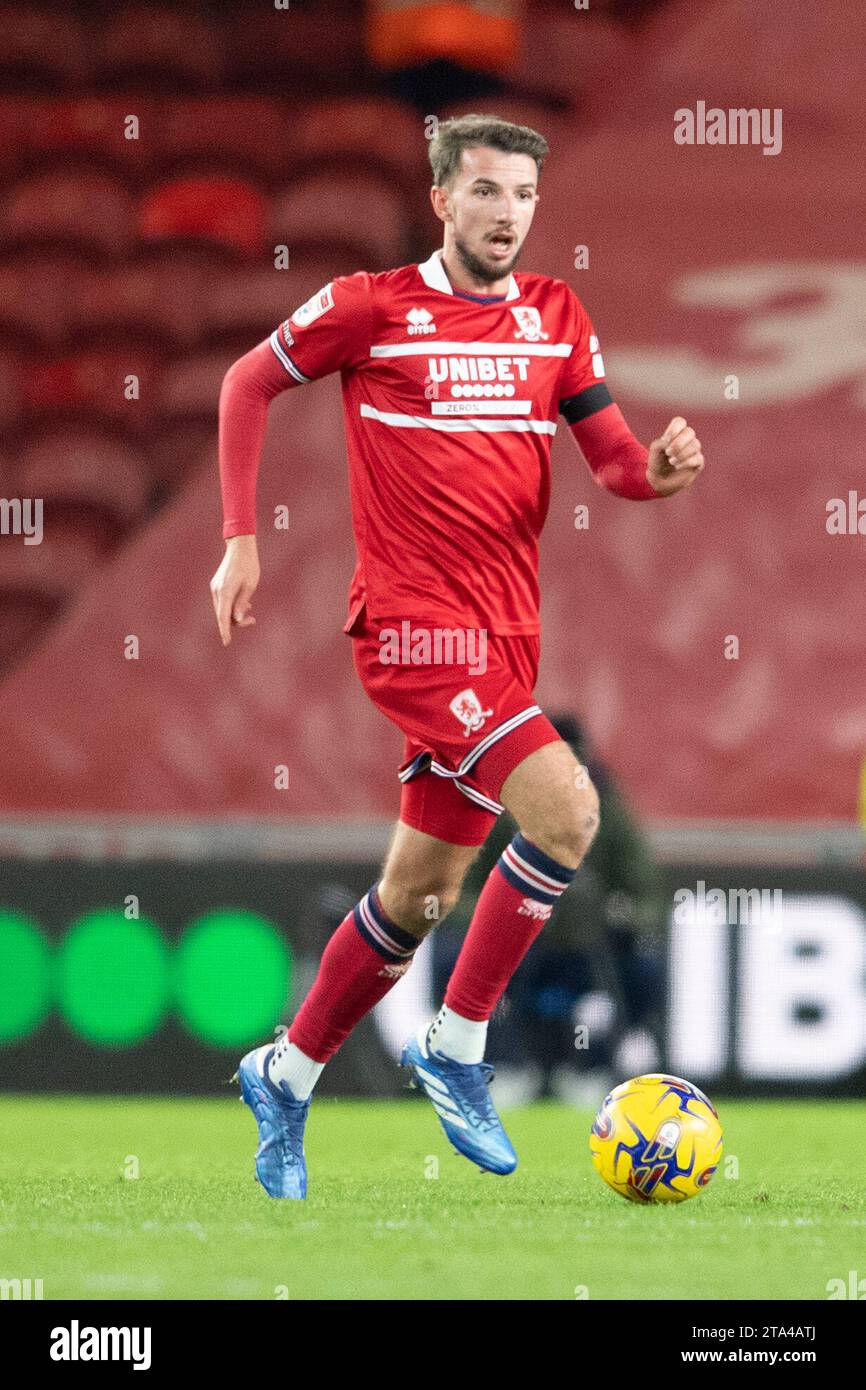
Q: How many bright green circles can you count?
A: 3